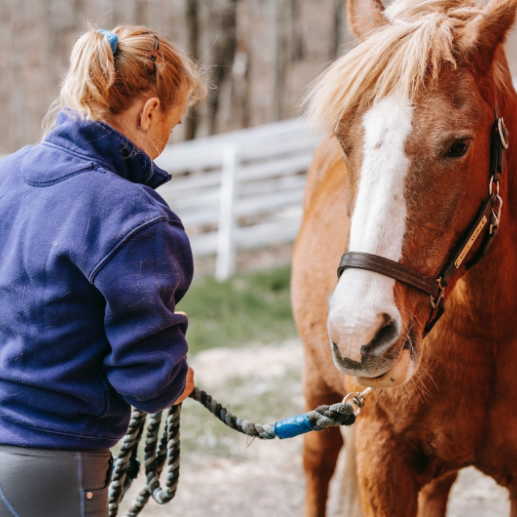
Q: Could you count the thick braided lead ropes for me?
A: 1